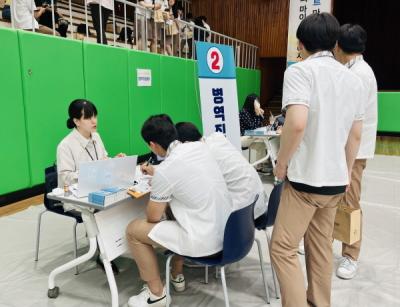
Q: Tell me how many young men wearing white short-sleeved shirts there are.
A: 4